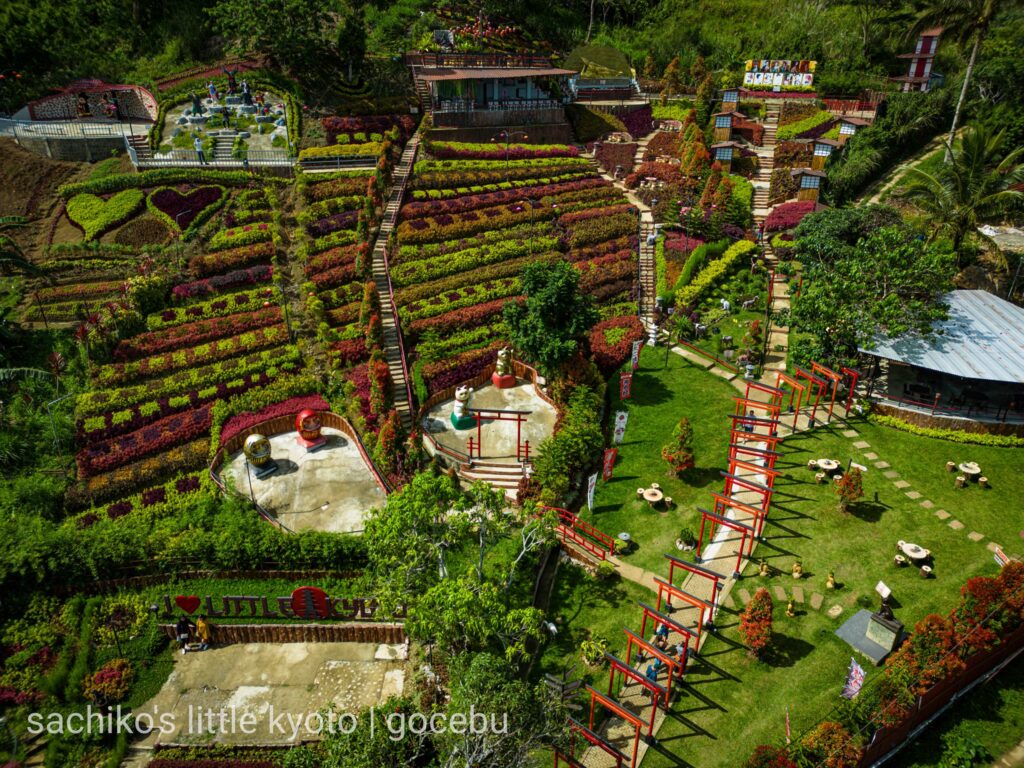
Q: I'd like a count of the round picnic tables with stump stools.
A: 4